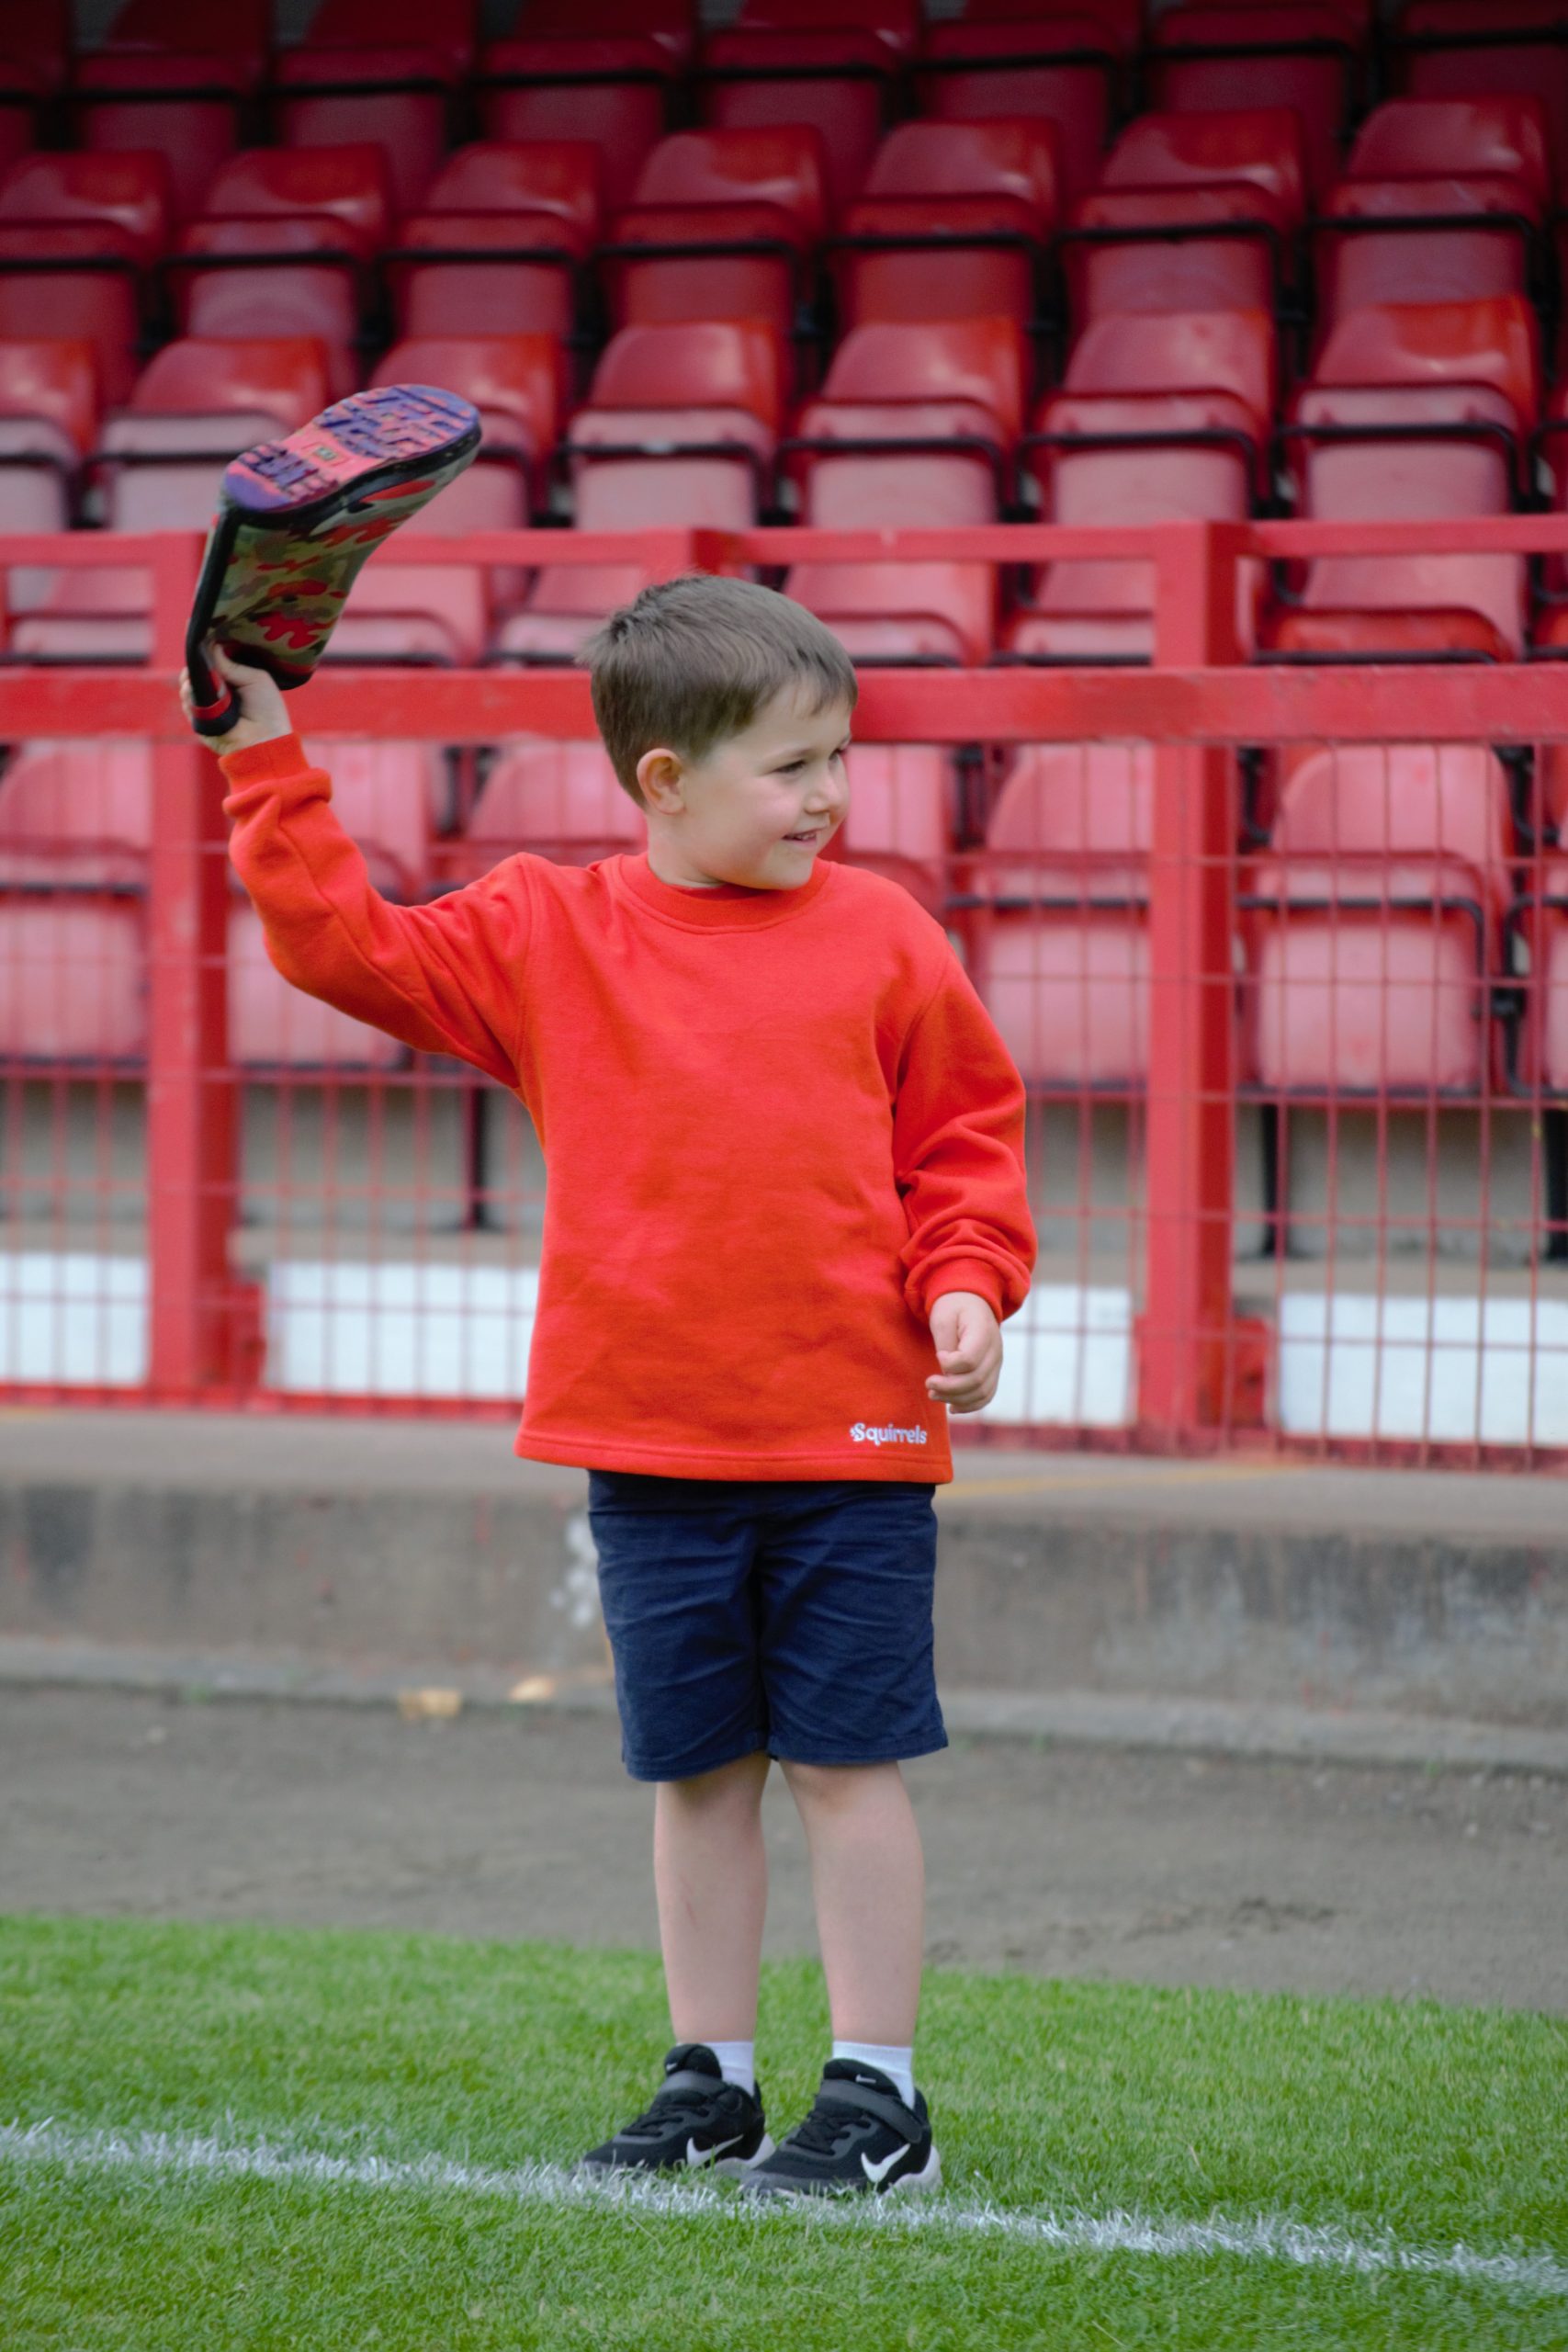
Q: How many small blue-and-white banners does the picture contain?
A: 0